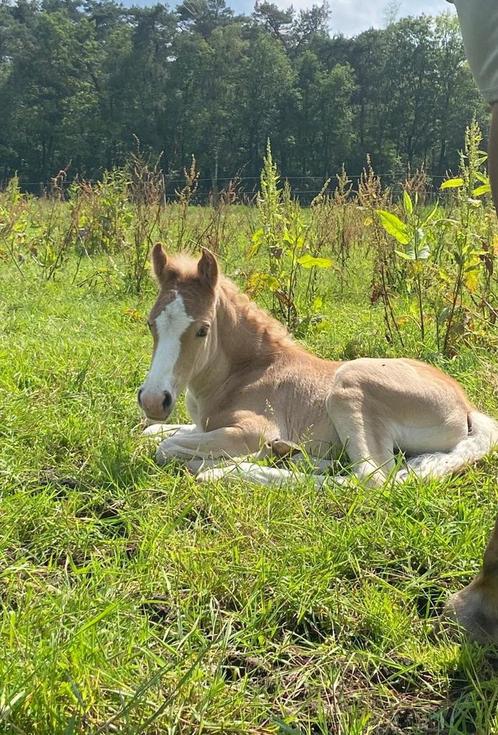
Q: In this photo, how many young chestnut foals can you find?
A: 1